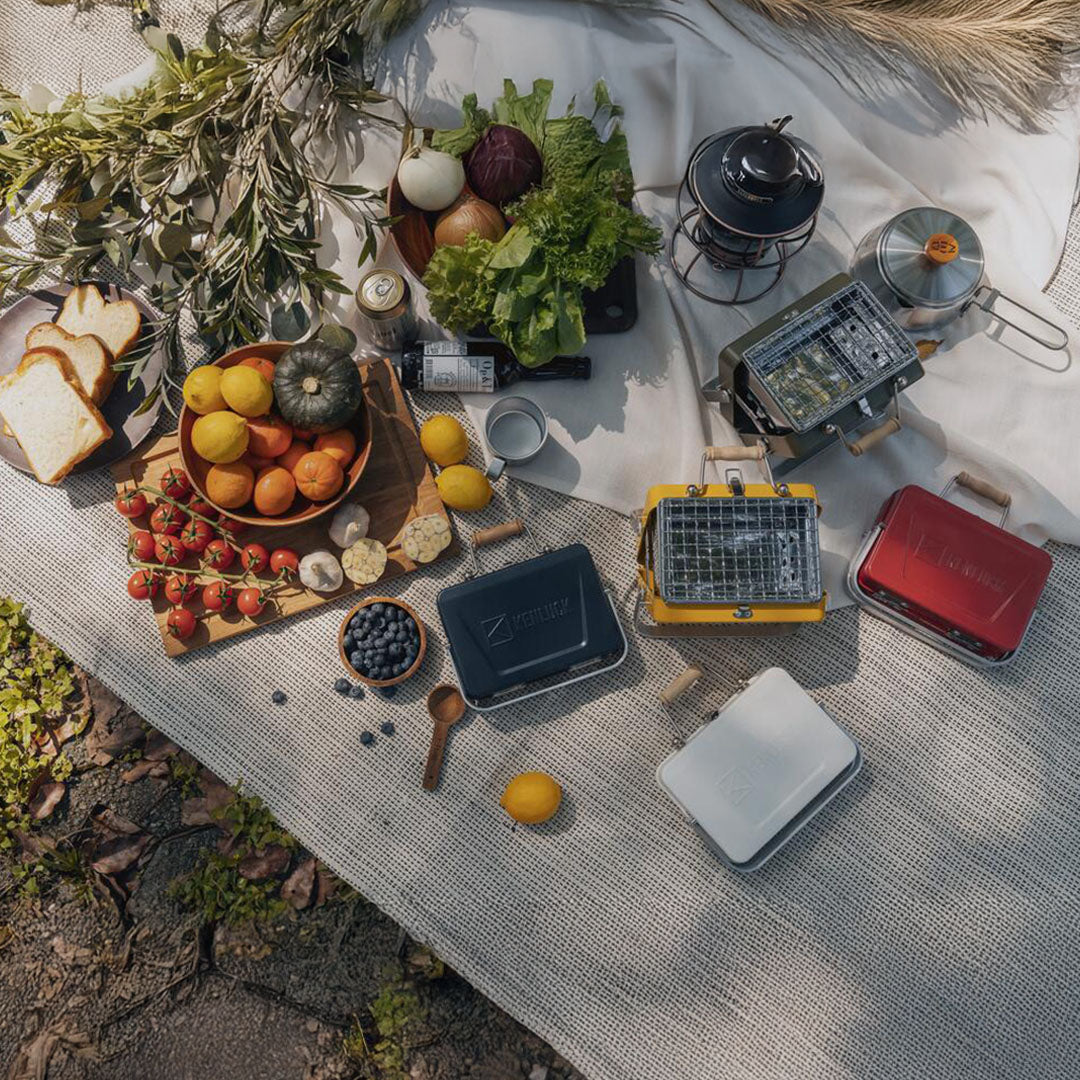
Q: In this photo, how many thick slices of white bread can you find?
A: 3